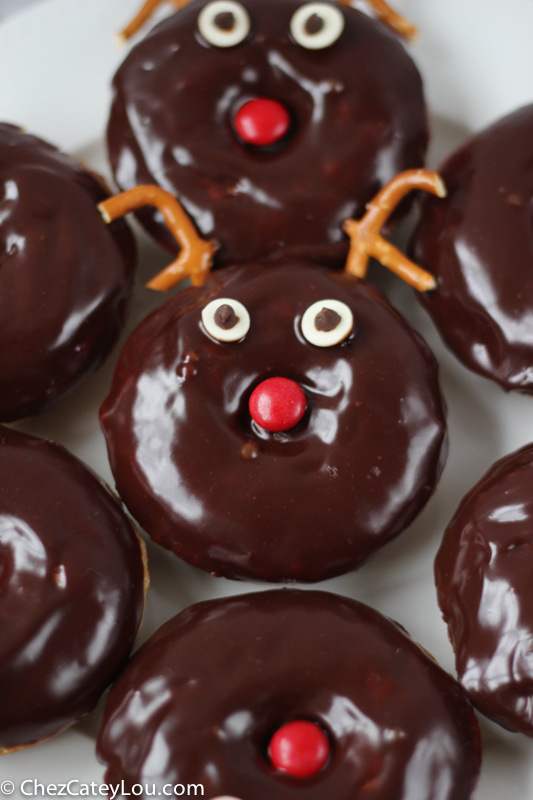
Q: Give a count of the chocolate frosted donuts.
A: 7